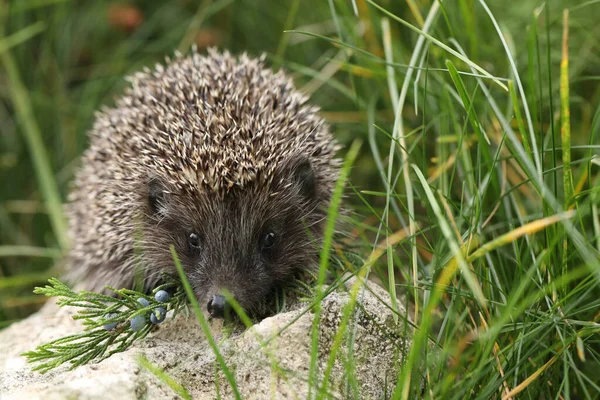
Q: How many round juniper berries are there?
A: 5